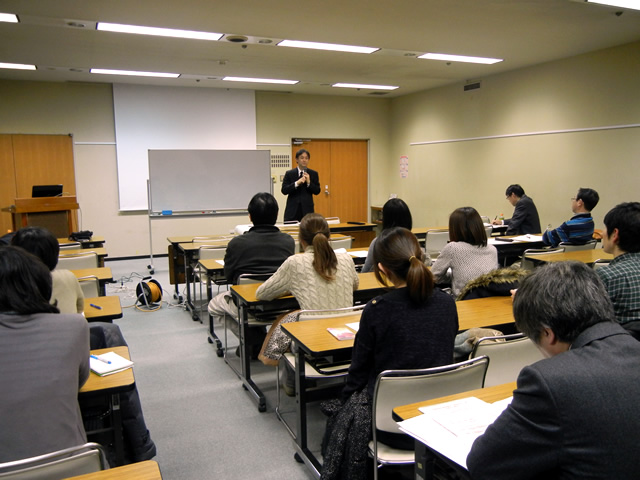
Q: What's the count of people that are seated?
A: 11